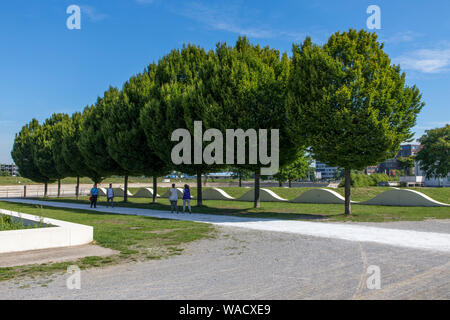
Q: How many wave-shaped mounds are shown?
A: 8